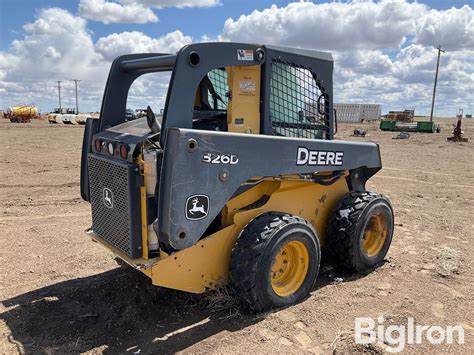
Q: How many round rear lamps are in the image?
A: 3